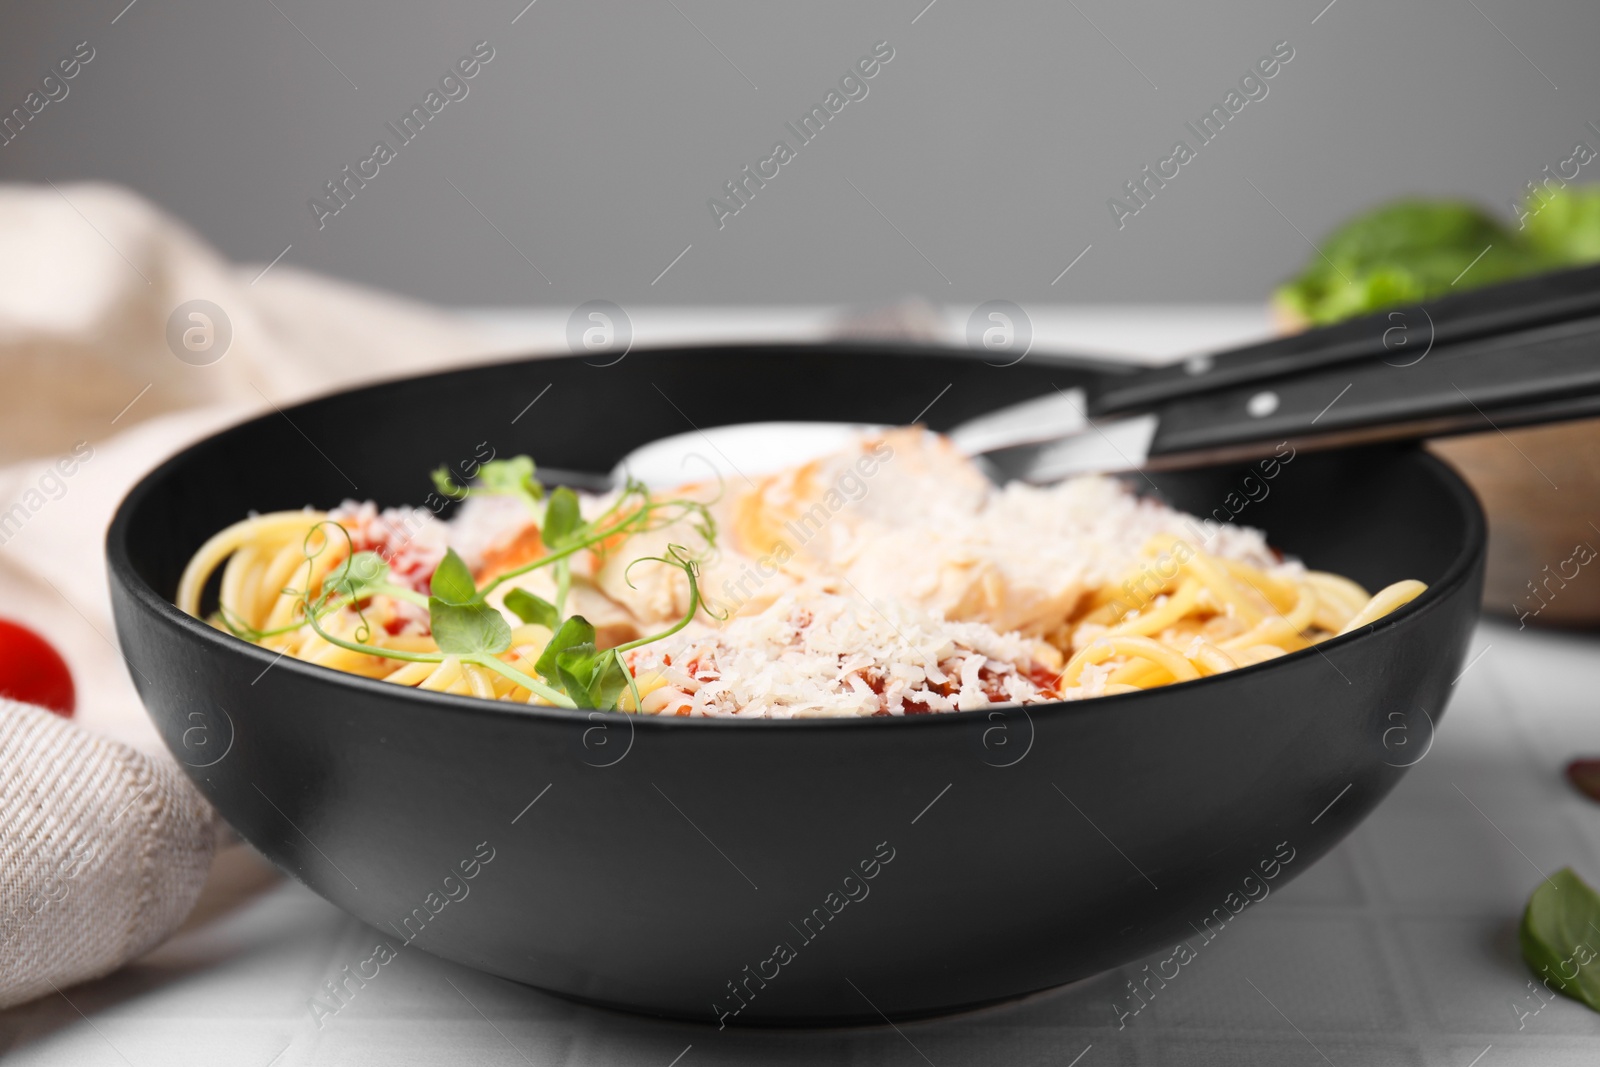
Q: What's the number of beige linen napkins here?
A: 1